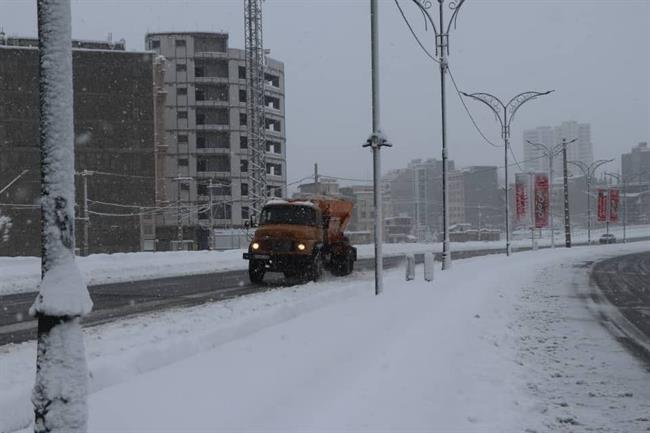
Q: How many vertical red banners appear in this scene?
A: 4